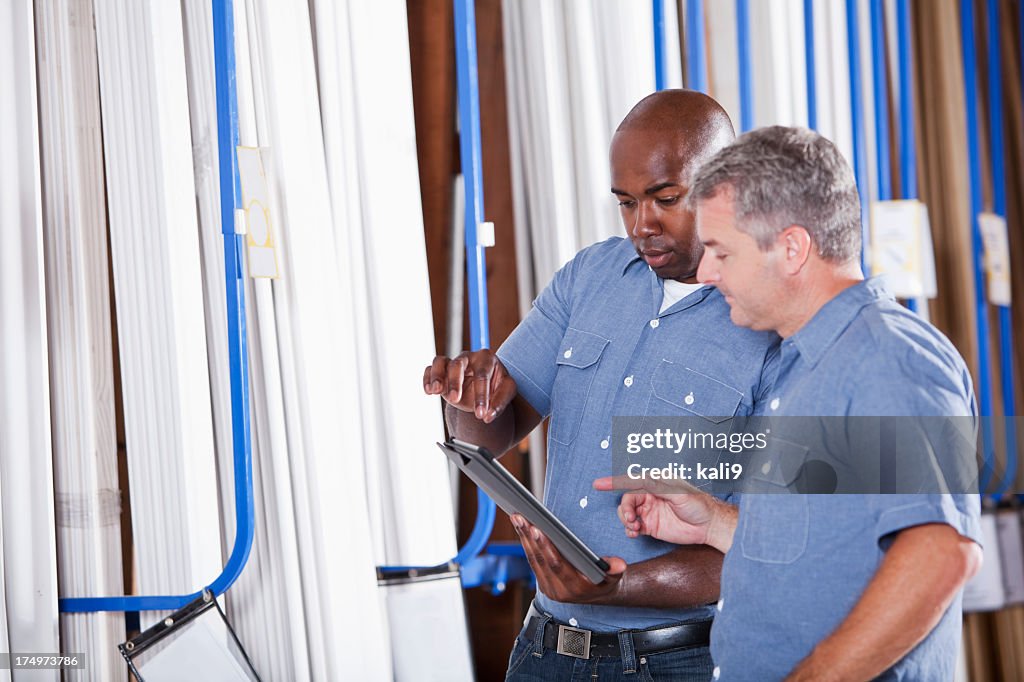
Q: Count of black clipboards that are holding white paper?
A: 2